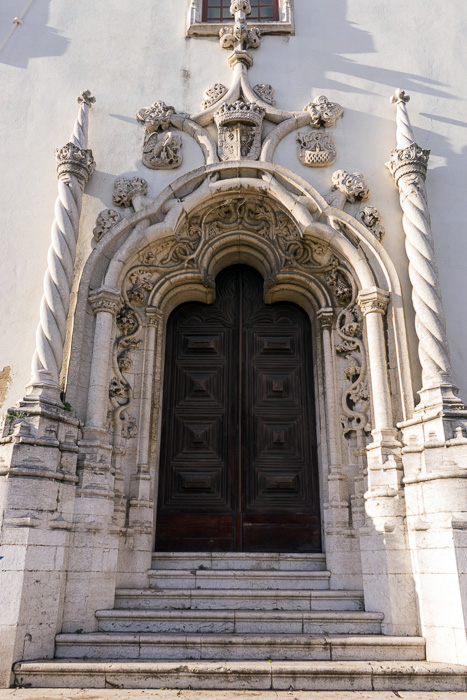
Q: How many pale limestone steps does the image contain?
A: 6